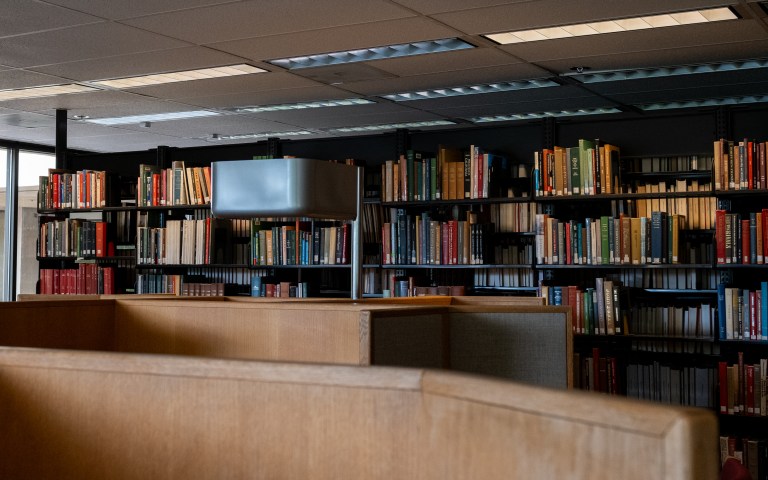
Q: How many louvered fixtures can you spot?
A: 12